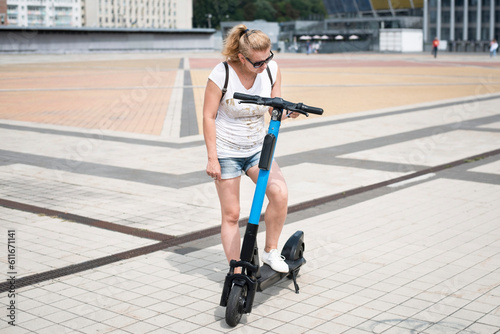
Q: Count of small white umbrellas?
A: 6